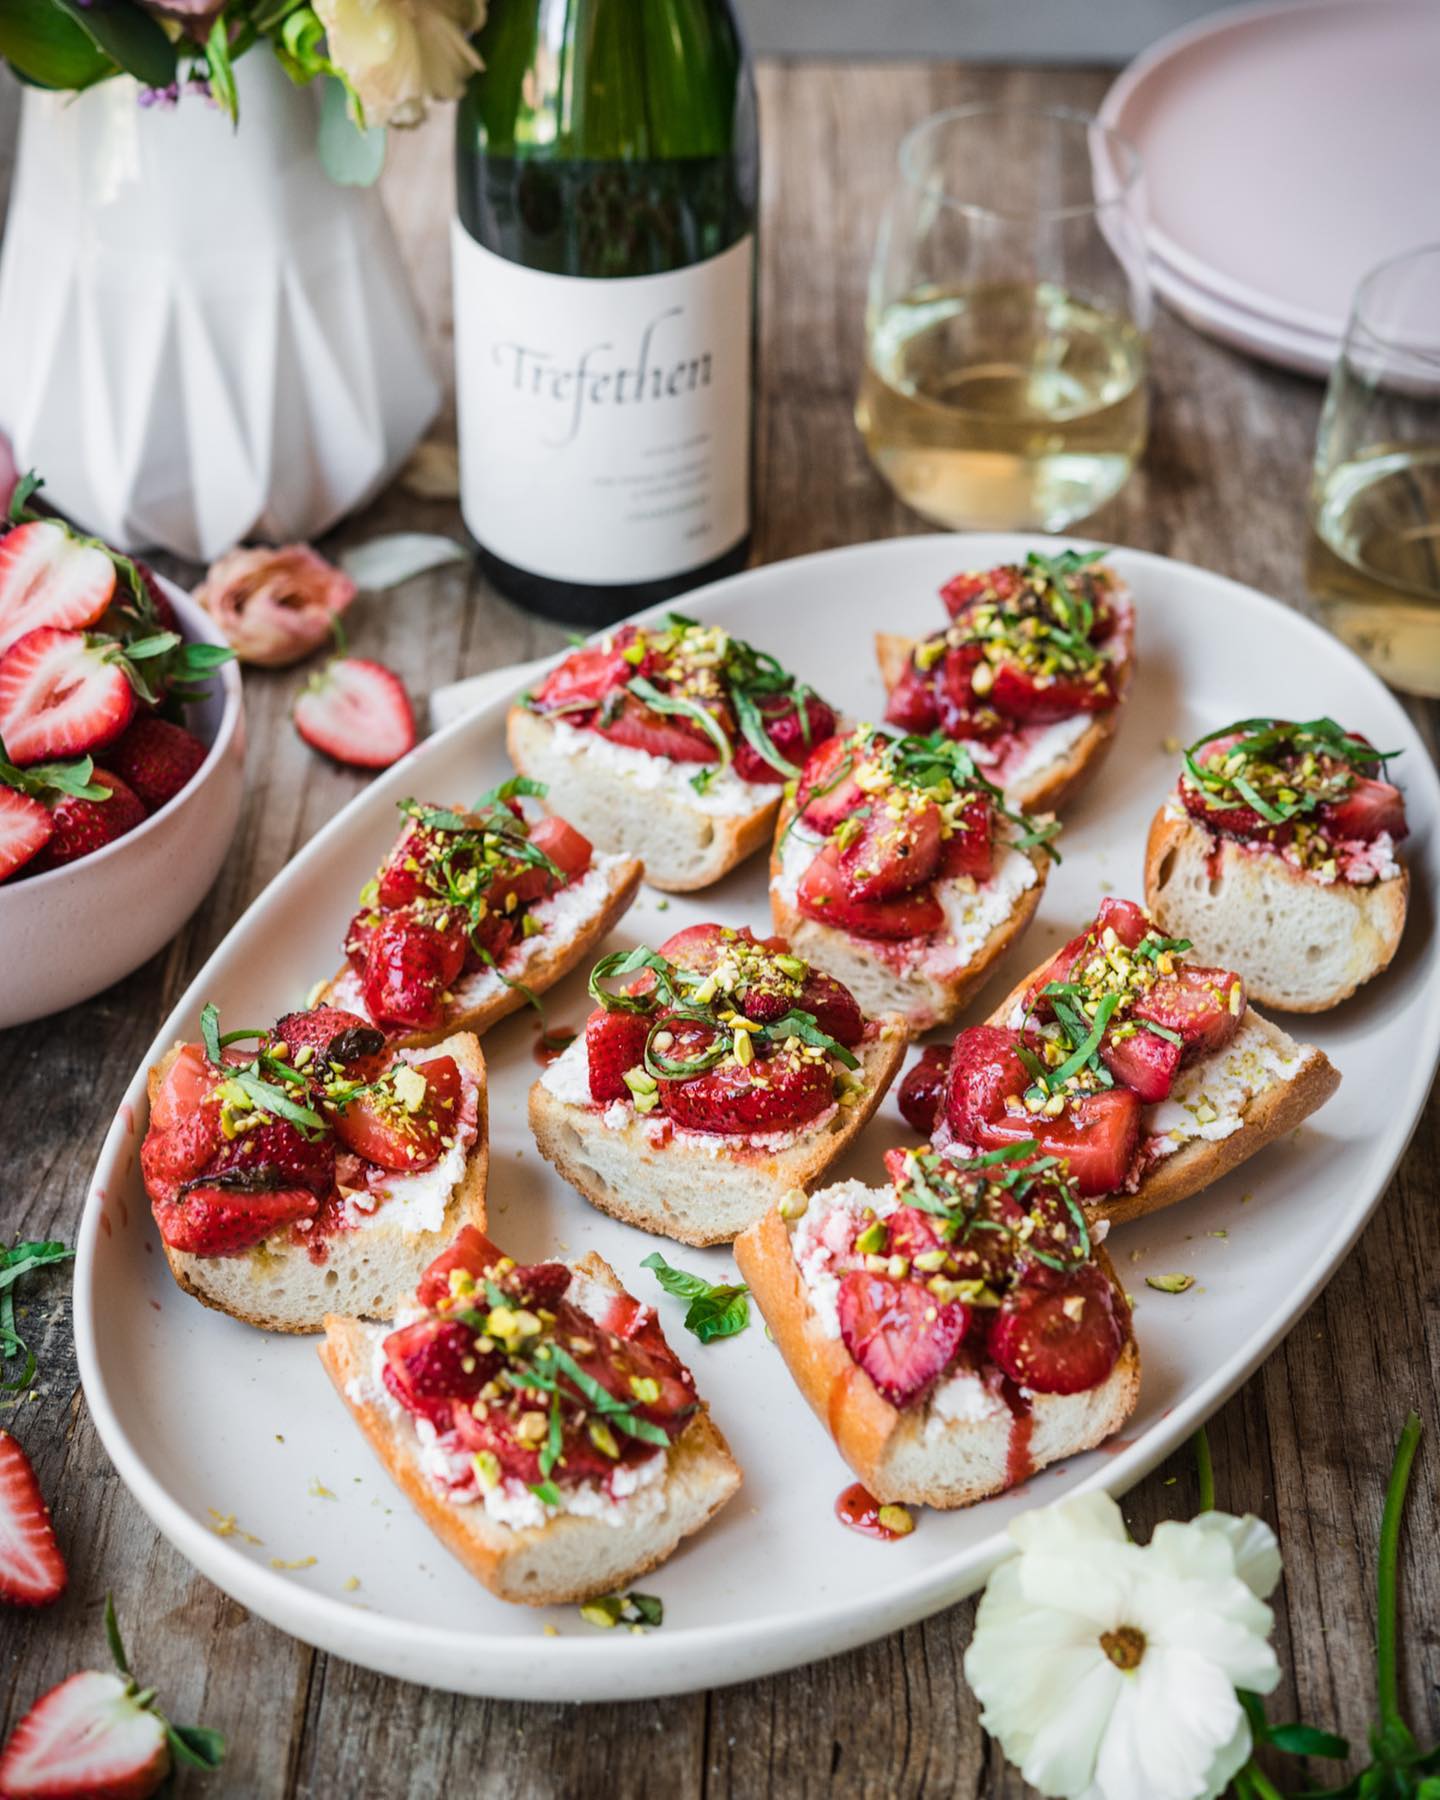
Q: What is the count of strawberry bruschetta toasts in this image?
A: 10